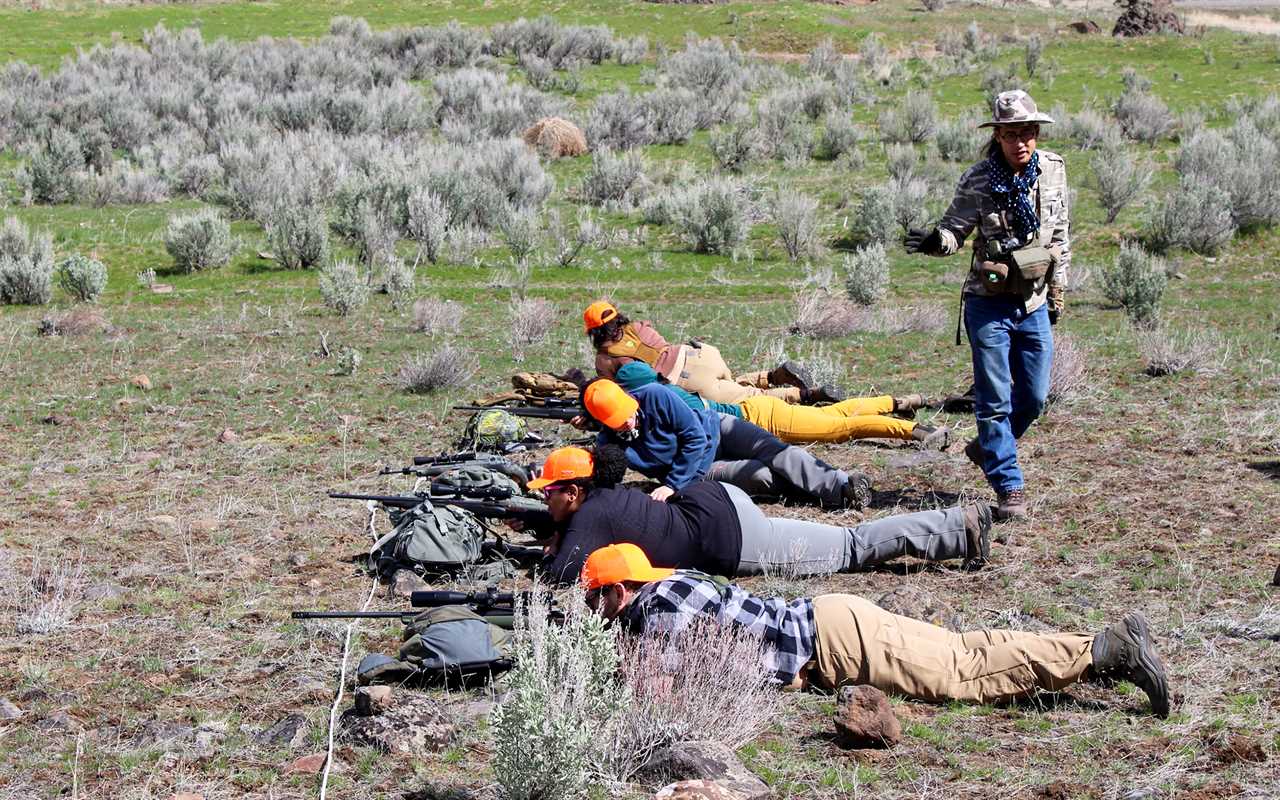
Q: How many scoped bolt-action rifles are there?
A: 4